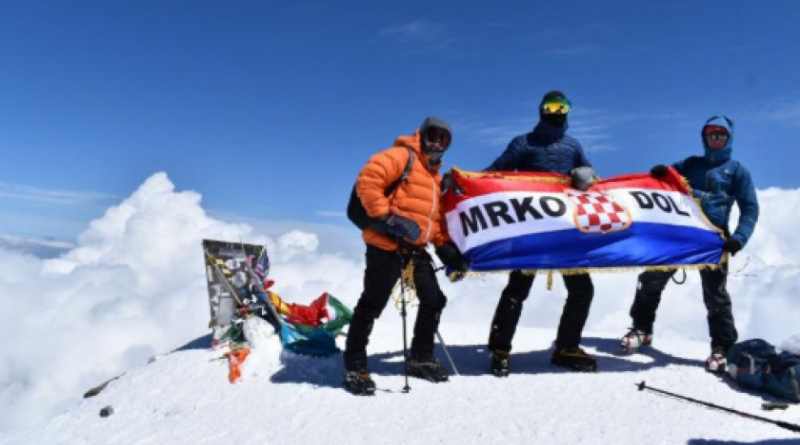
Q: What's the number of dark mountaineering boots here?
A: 4